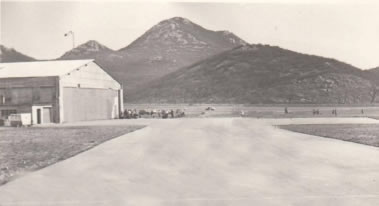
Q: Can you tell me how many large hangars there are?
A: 1